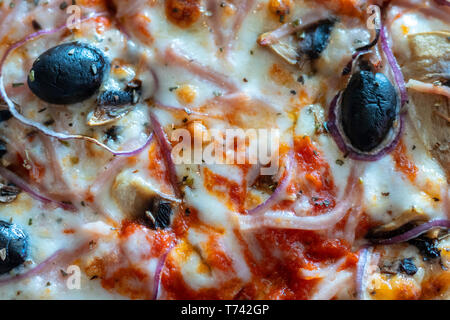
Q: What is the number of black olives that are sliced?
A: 0